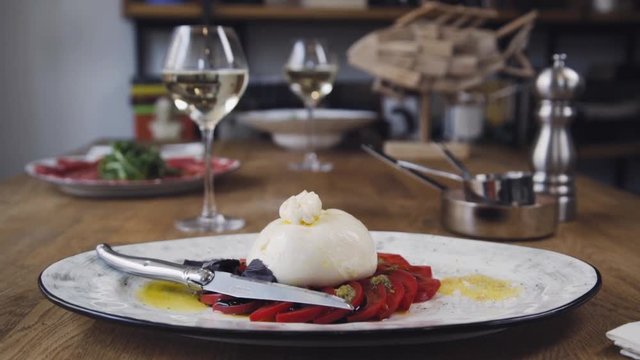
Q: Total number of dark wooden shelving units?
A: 1